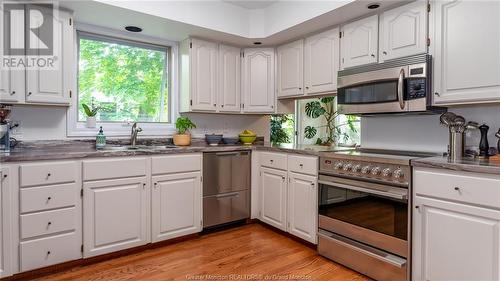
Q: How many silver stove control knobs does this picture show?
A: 7